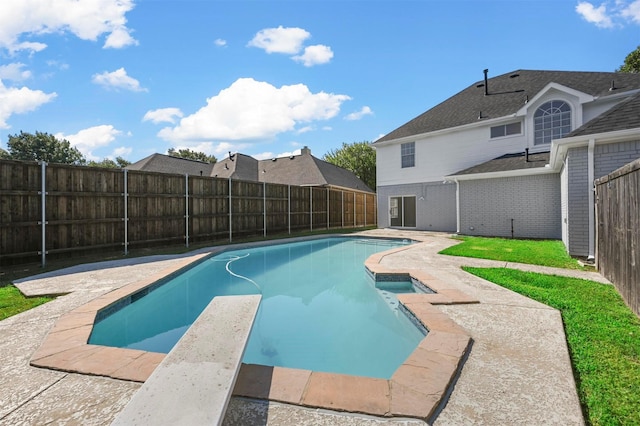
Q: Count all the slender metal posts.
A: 12